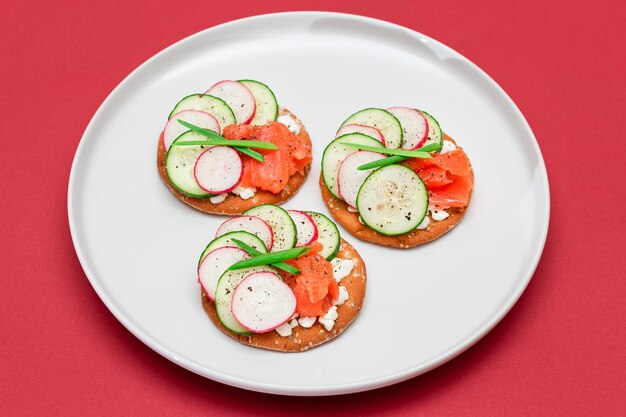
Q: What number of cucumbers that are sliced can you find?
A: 11